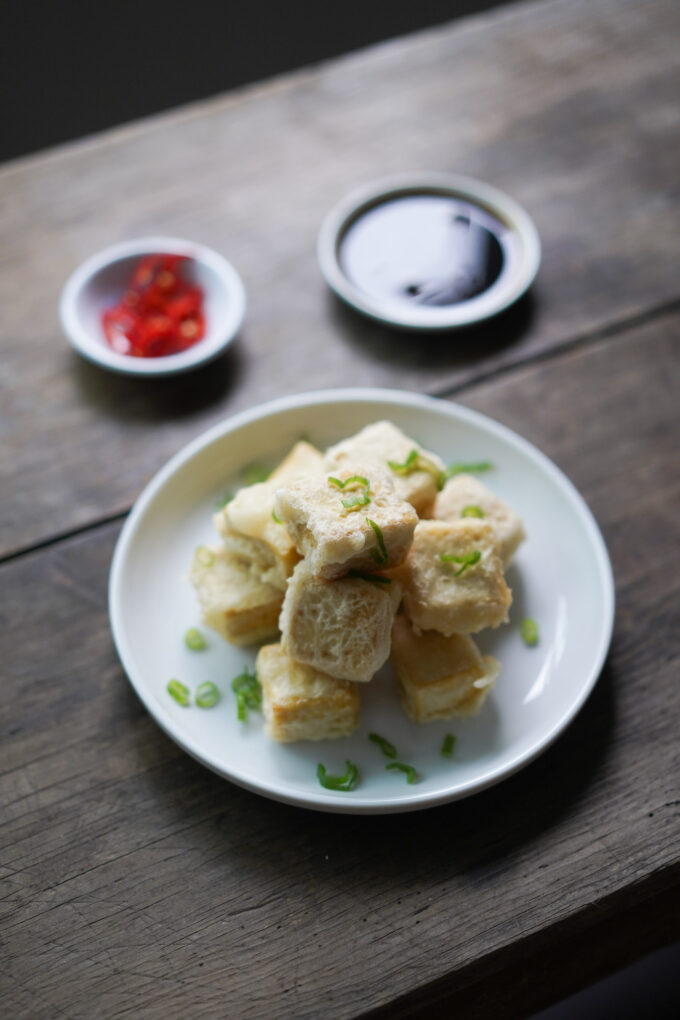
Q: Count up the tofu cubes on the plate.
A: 10